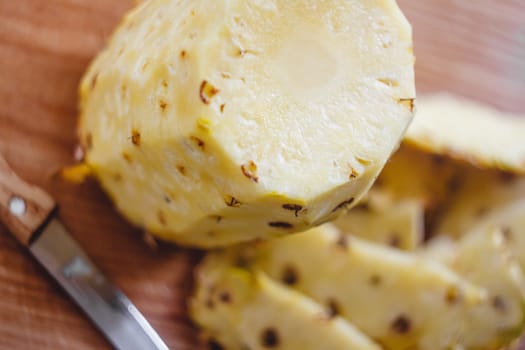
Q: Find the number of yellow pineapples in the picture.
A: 1